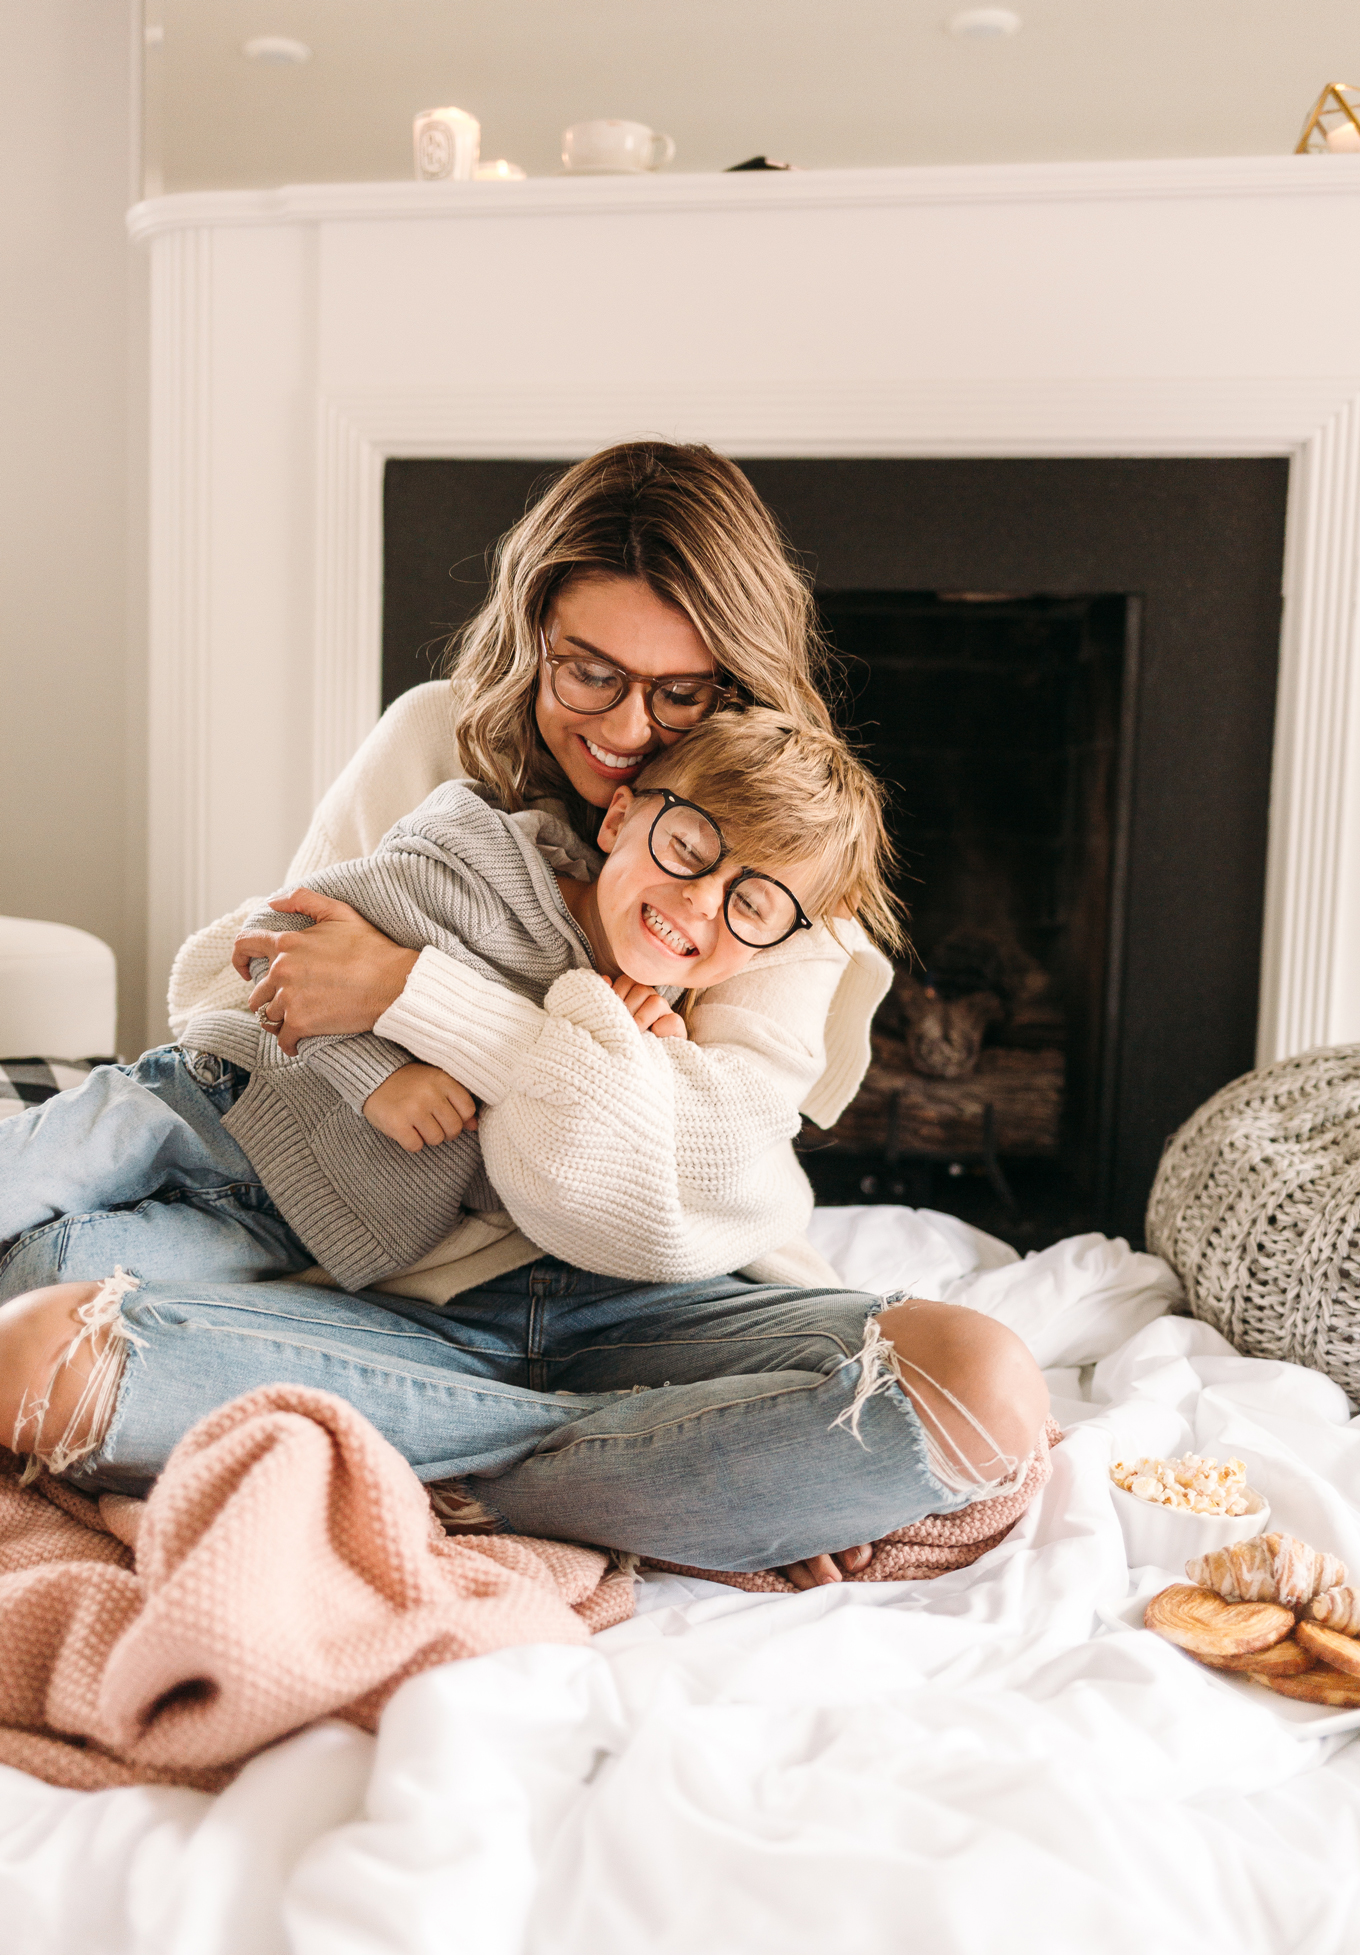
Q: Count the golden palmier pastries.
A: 4